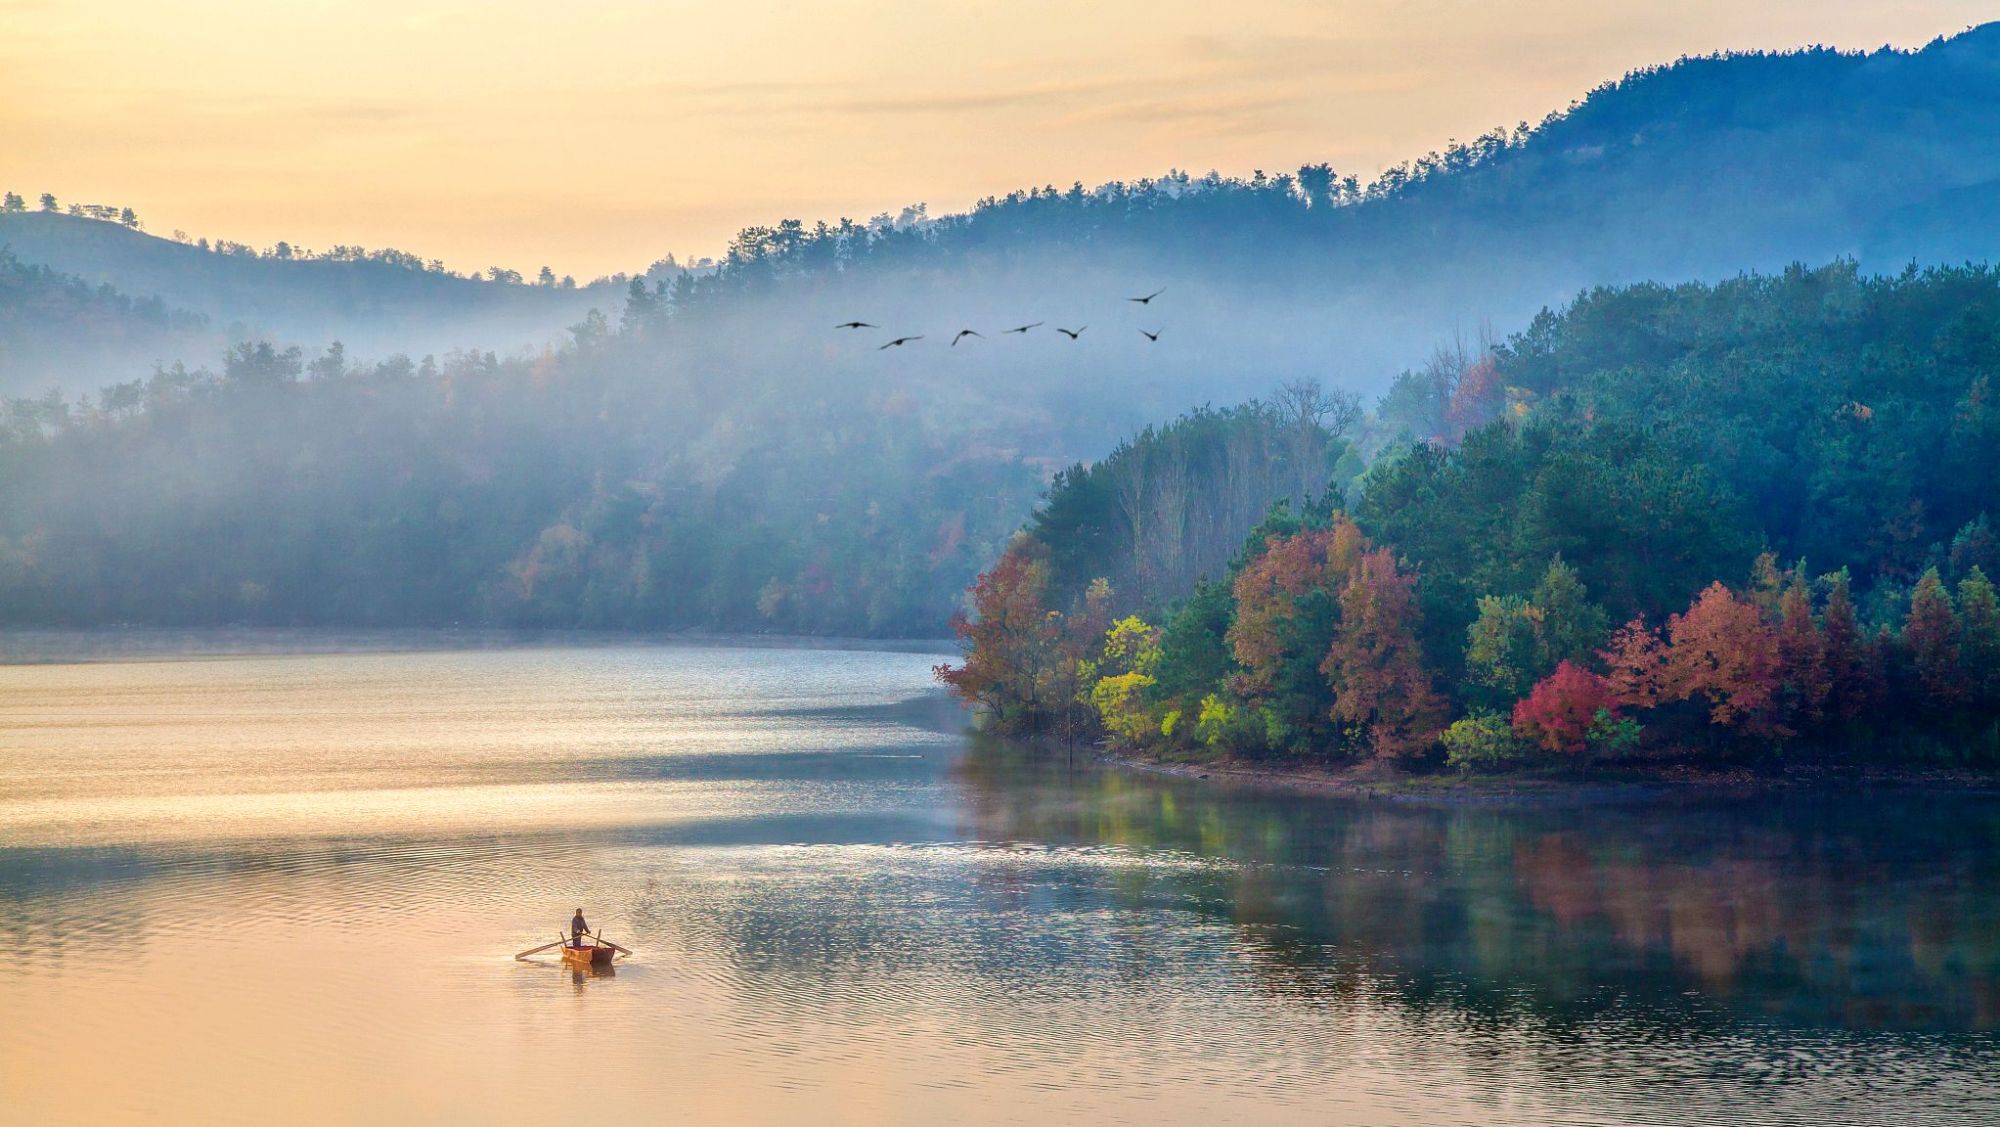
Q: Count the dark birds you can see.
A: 7